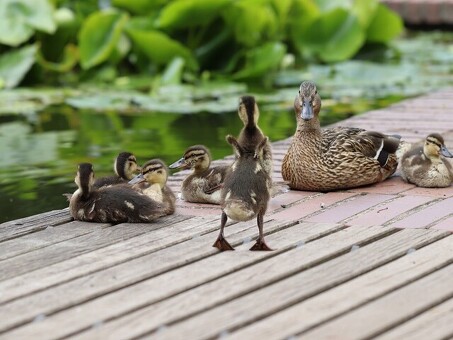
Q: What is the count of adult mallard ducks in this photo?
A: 1